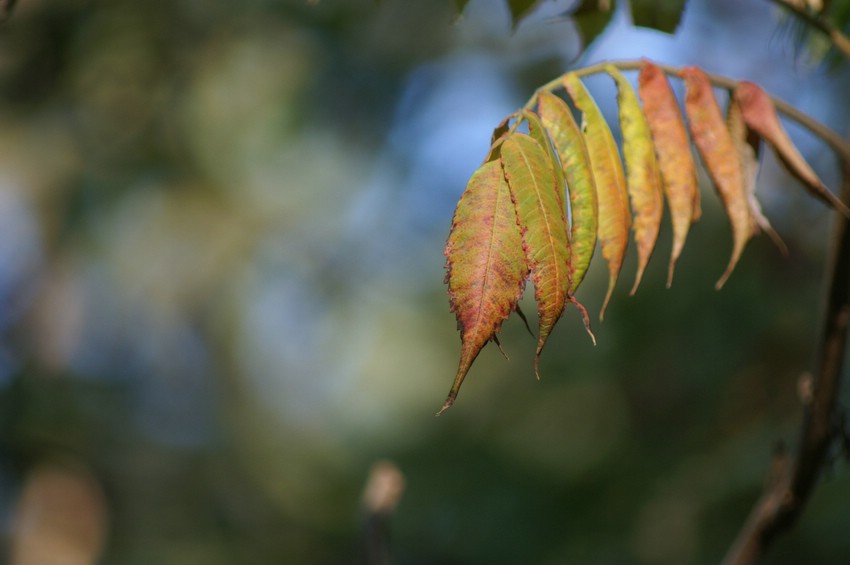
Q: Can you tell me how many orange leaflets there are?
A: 3